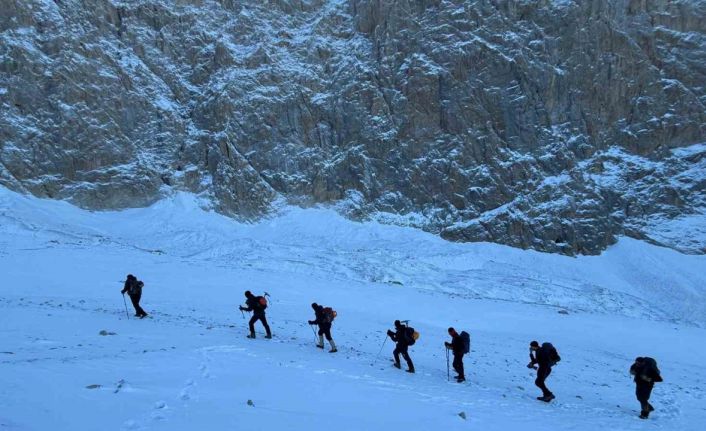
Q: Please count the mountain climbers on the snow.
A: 7